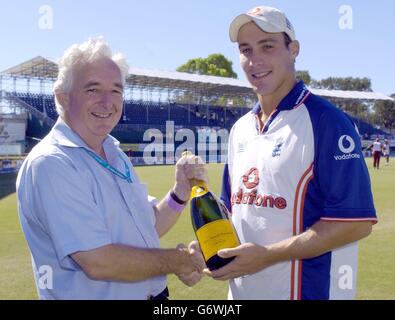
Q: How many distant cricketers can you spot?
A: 2